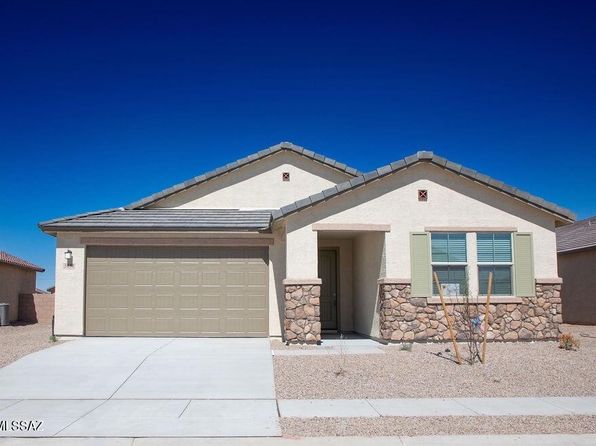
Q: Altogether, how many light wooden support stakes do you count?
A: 2